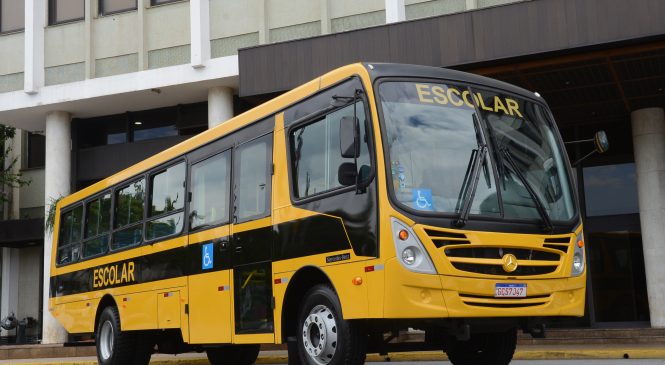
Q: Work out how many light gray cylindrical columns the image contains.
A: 3